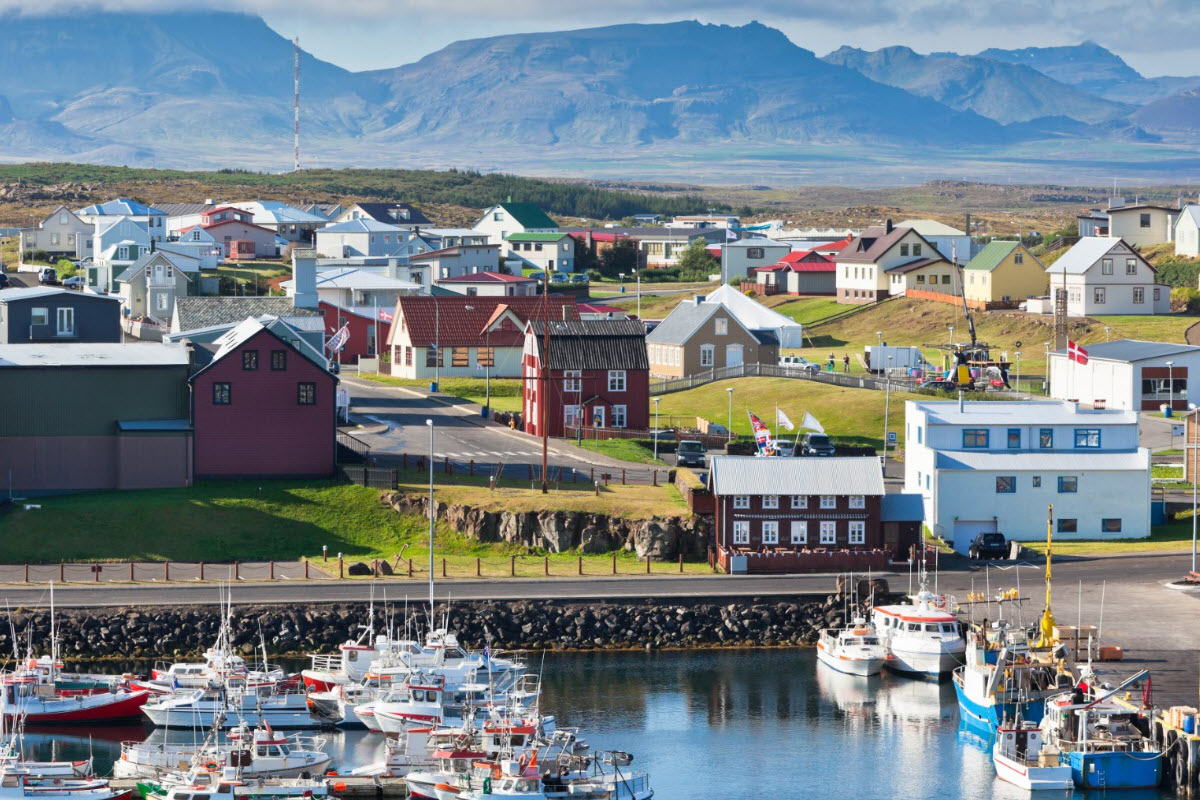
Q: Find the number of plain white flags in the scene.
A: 2